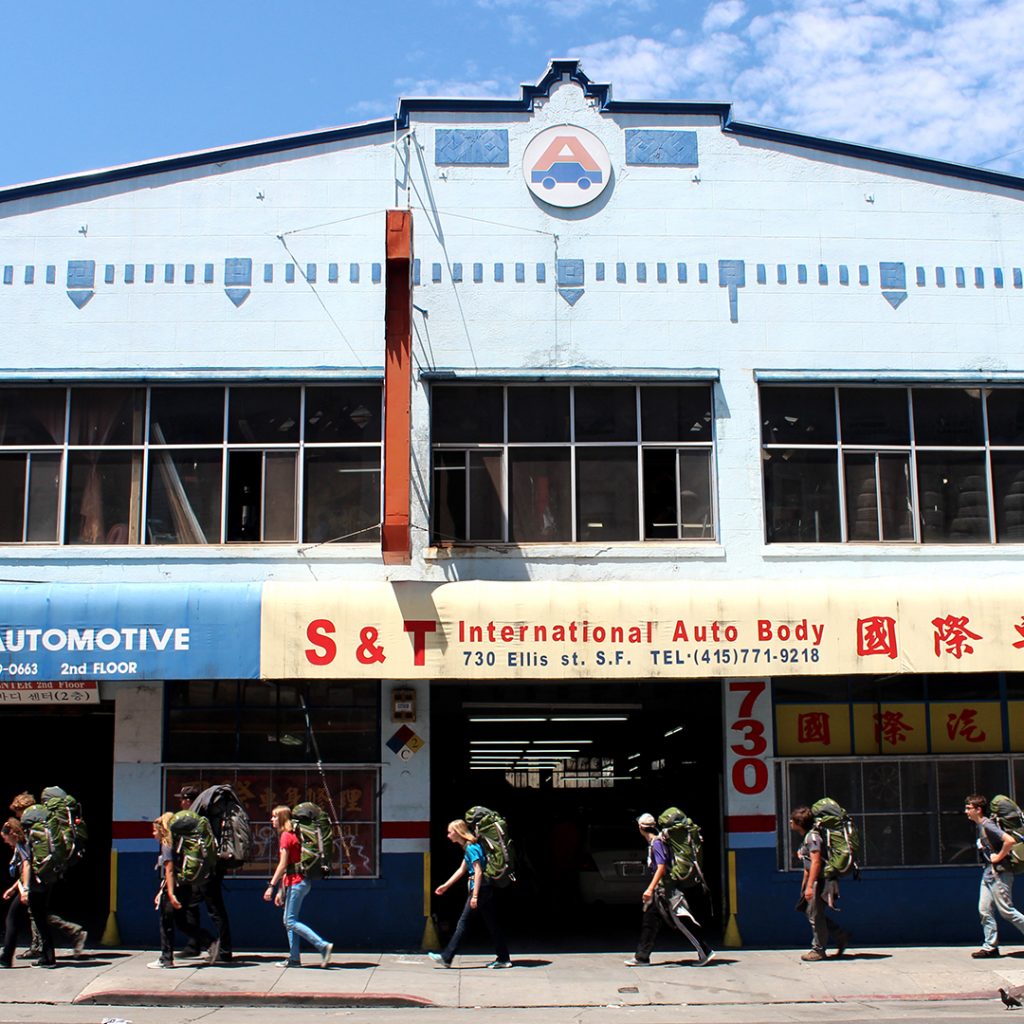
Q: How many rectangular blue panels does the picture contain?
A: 2